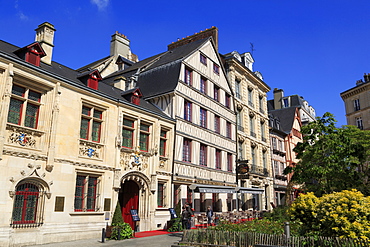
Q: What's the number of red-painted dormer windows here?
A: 3